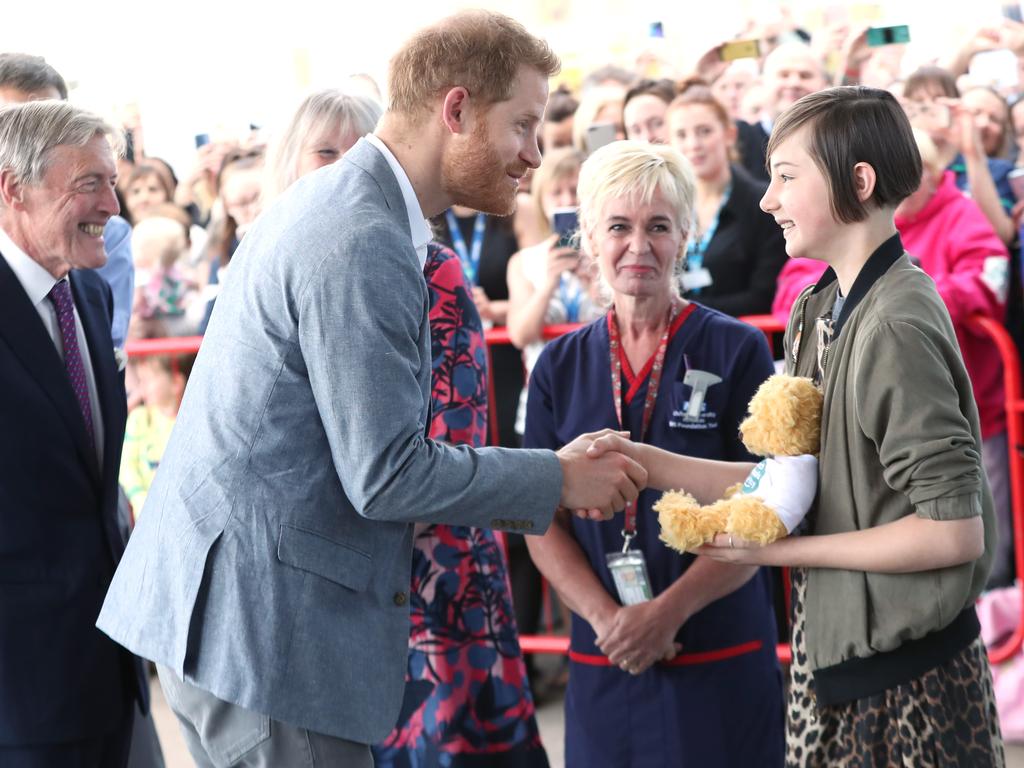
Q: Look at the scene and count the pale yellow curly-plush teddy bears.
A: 1